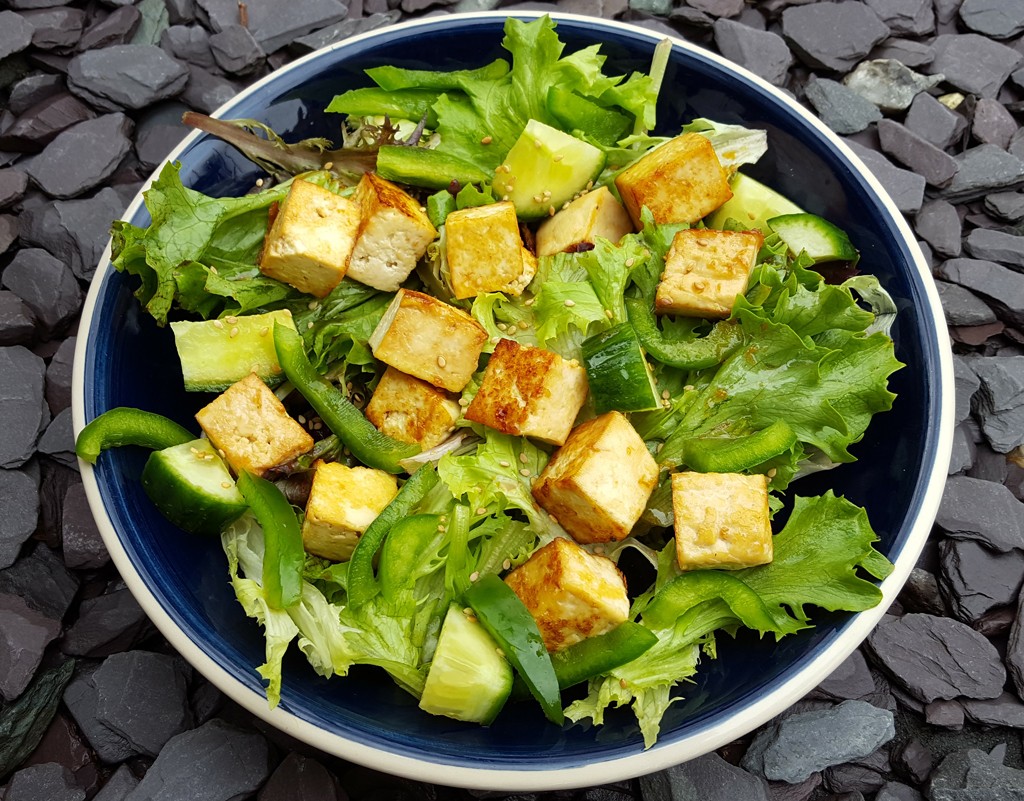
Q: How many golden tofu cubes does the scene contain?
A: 14